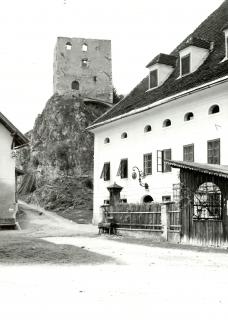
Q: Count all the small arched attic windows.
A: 6